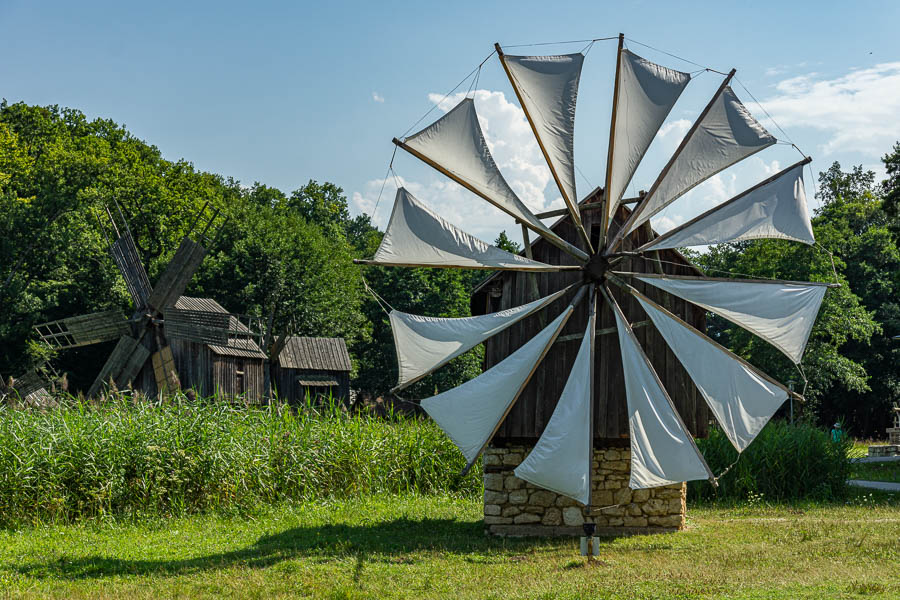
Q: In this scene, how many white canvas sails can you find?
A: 12